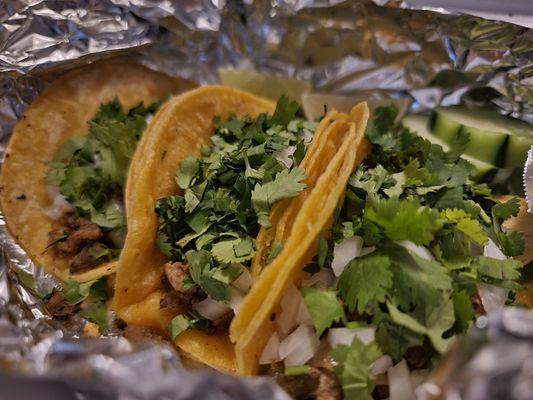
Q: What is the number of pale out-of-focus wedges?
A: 2